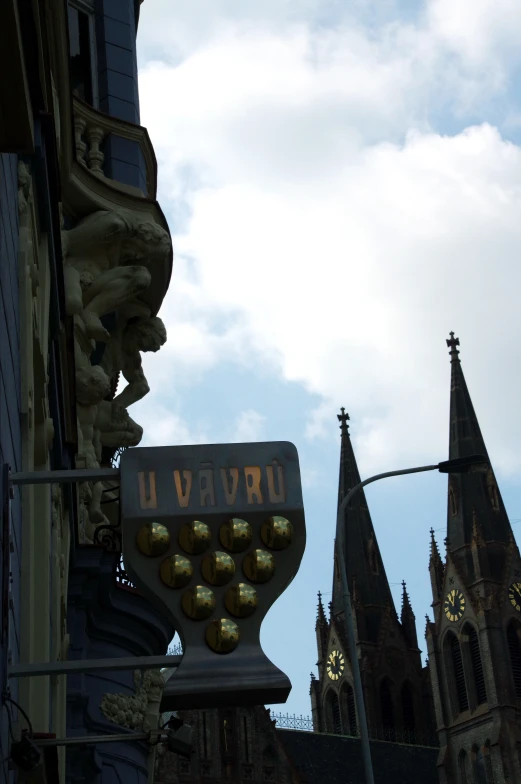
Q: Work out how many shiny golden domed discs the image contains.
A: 10